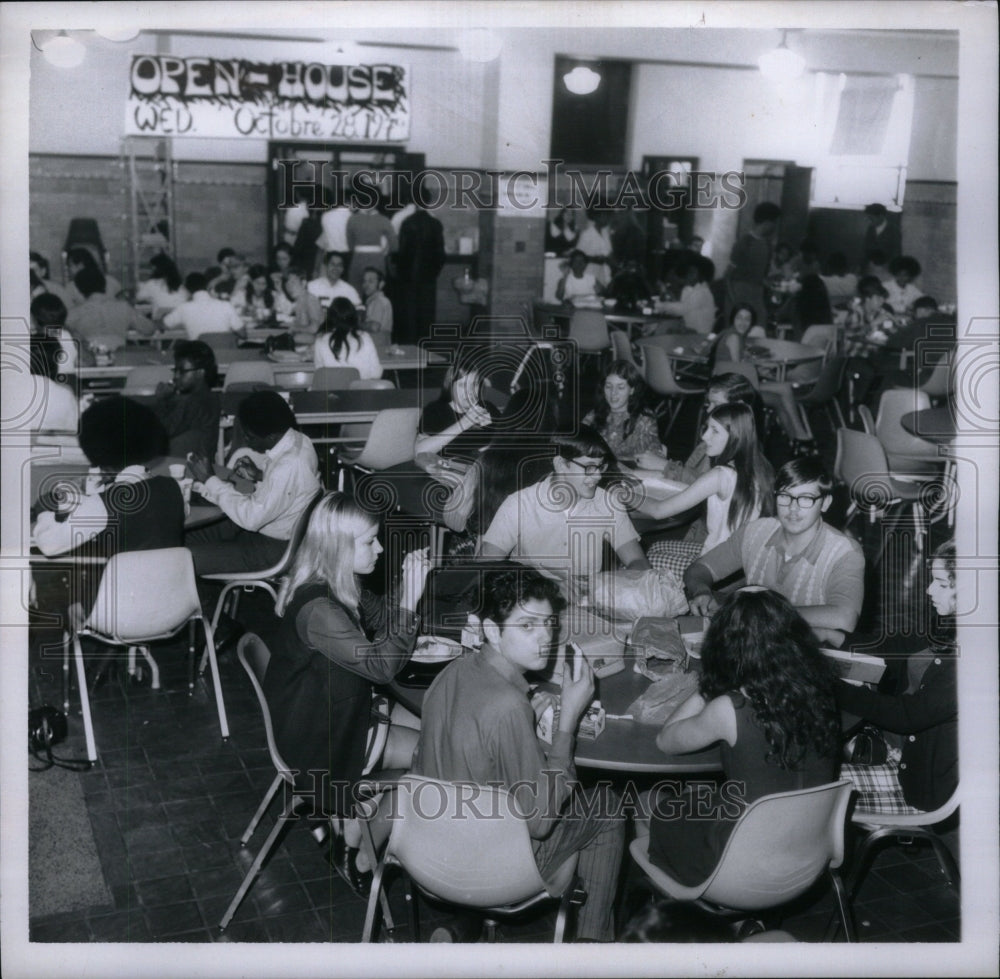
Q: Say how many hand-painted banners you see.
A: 1